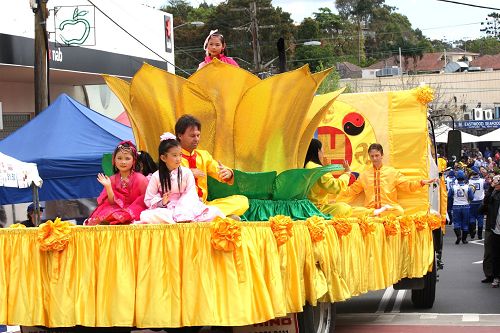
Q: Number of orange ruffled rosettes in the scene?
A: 11